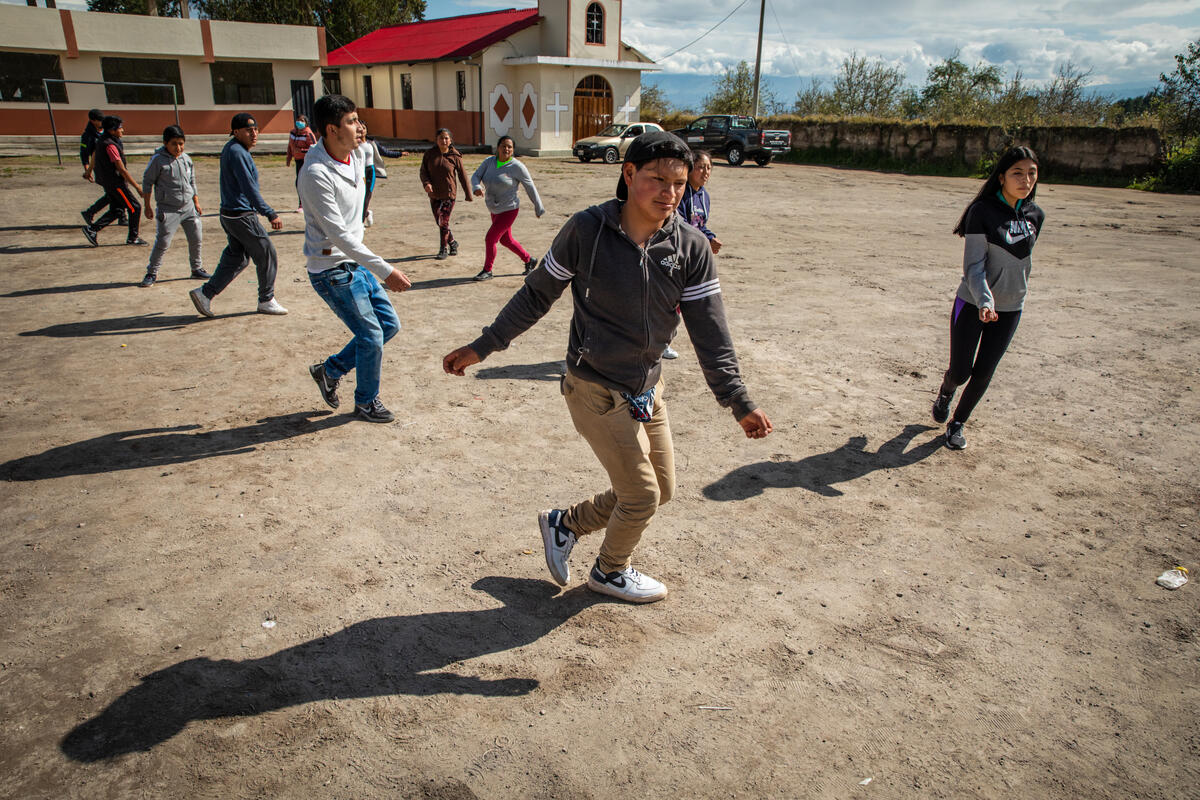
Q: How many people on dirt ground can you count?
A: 12